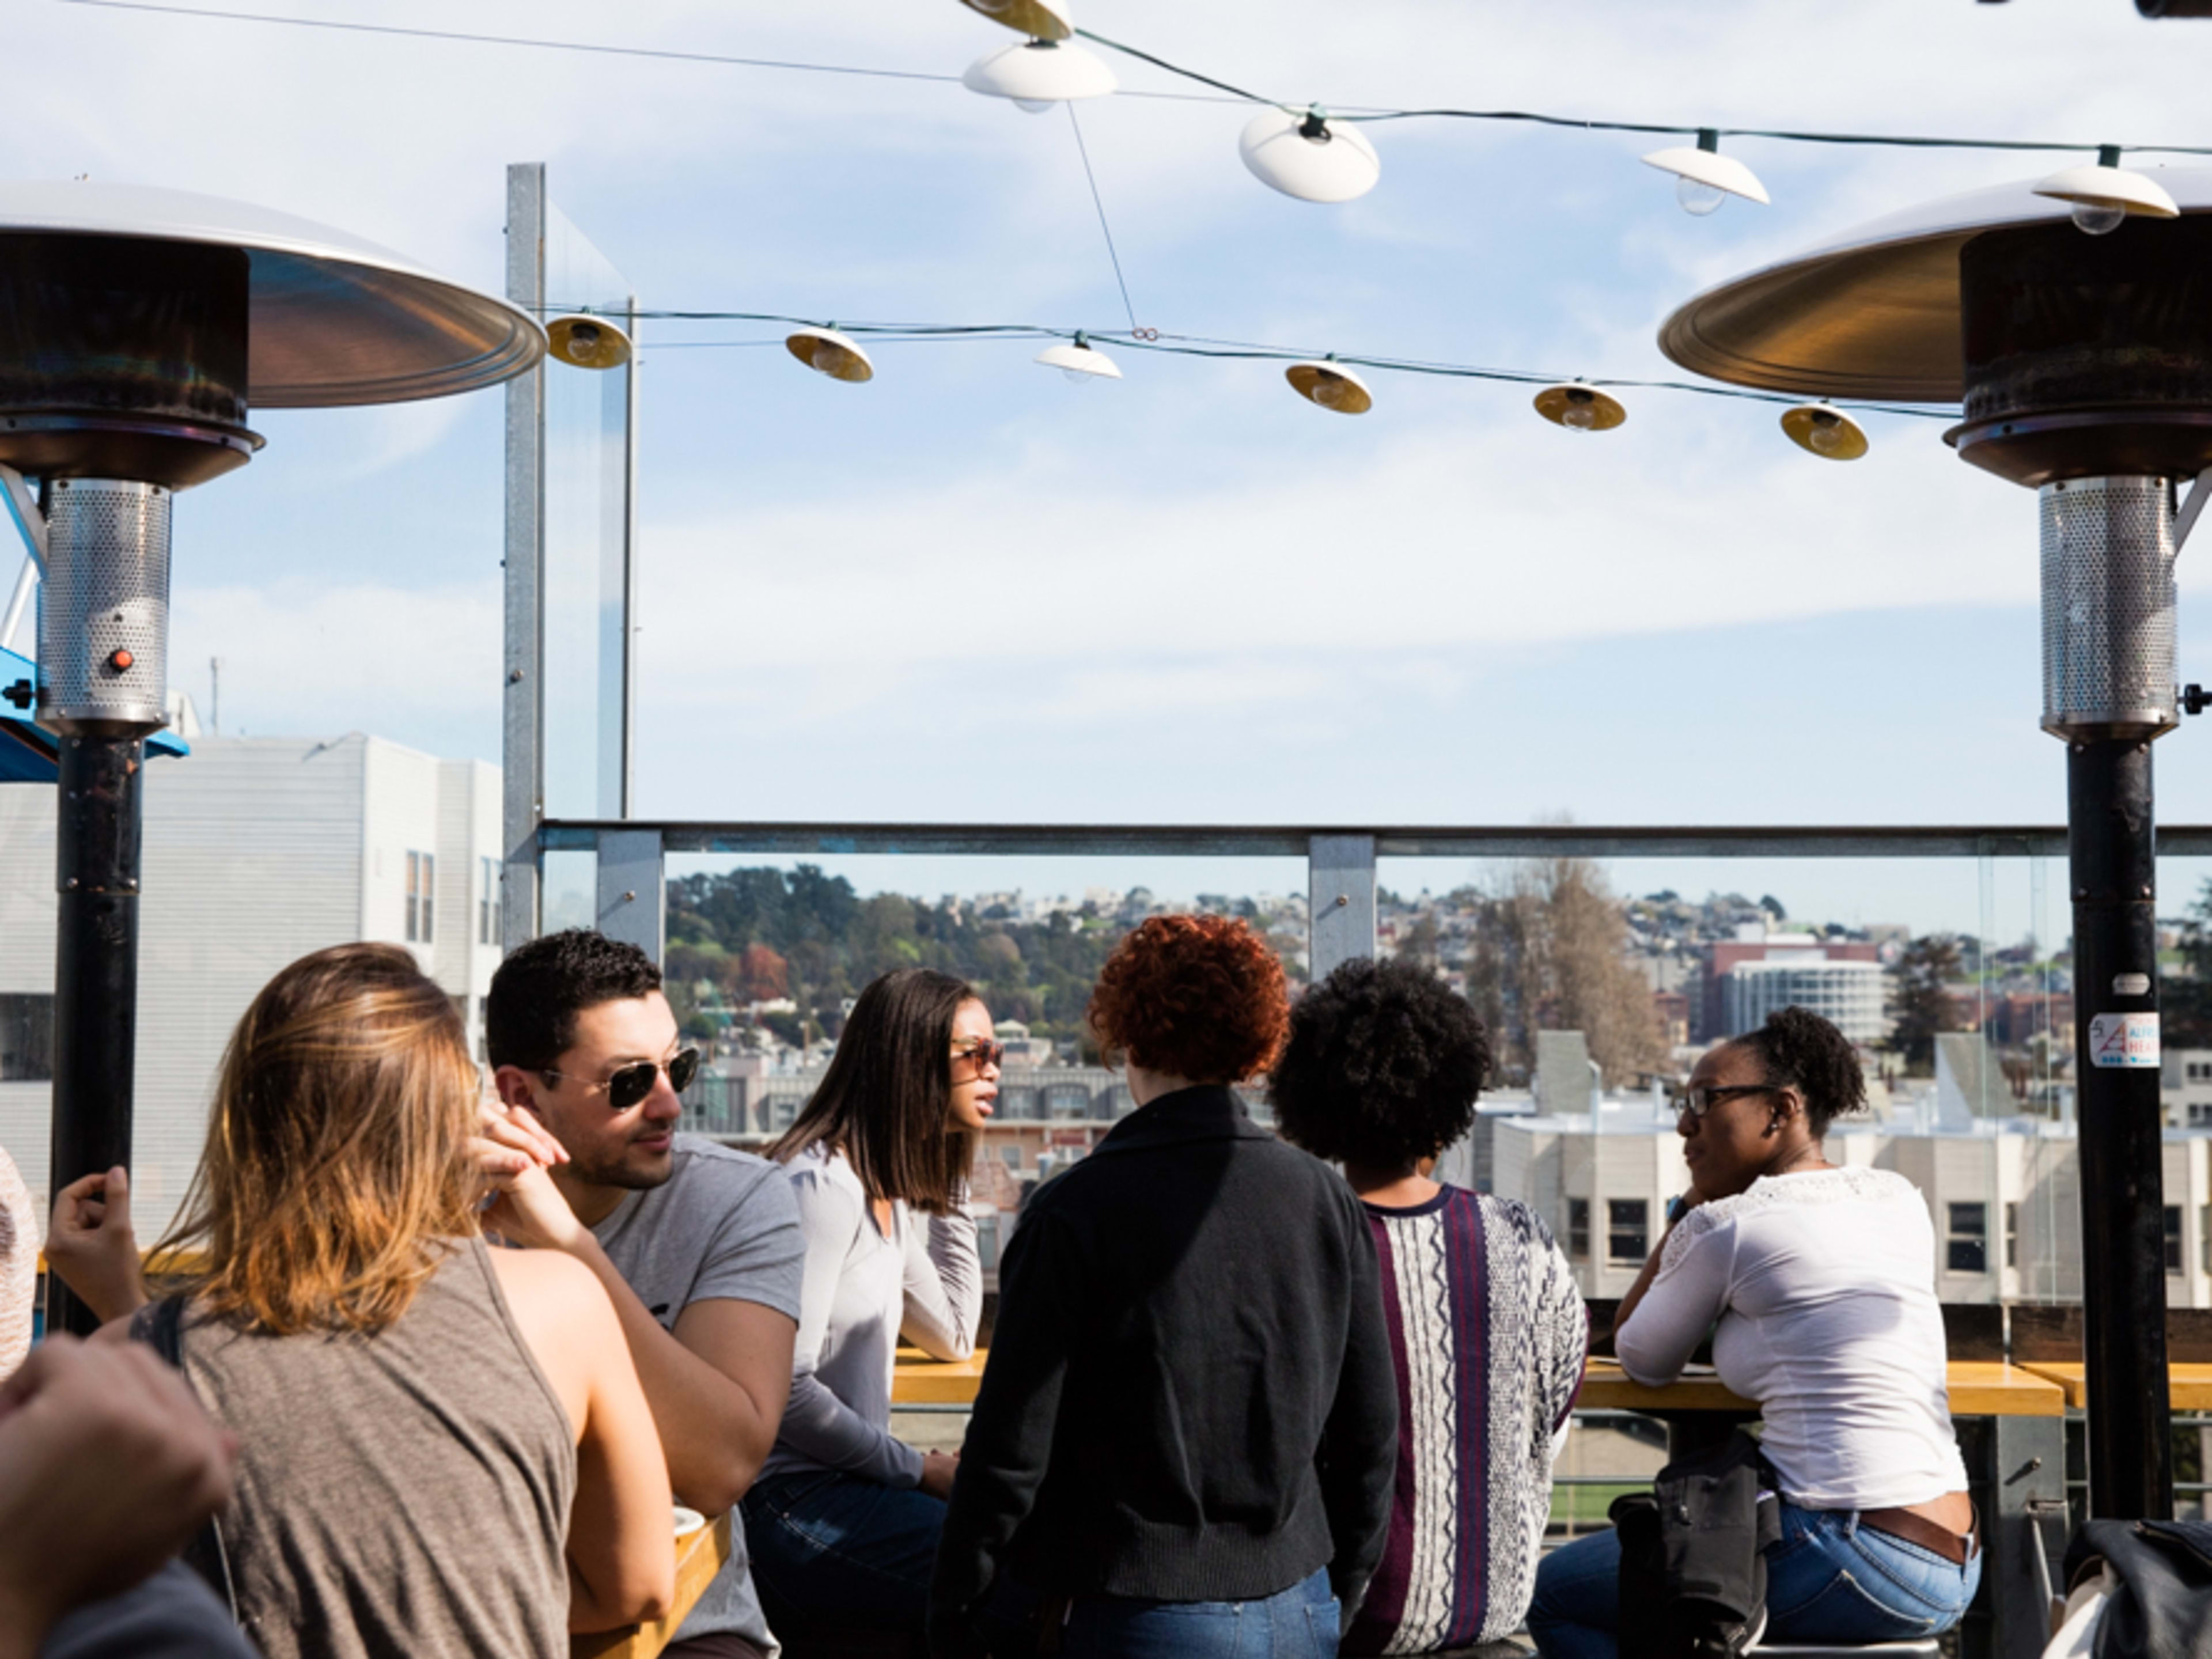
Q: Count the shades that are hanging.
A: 11